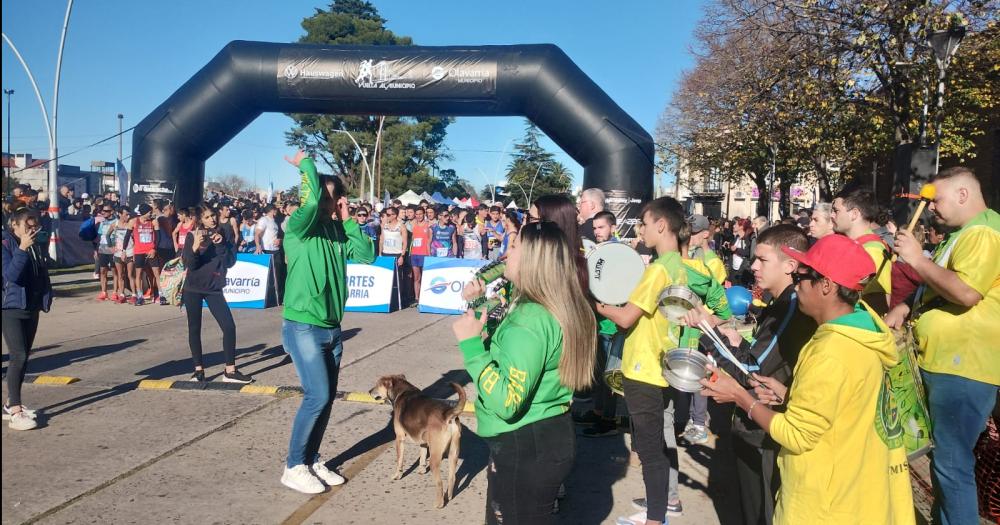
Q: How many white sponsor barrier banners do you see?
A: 3